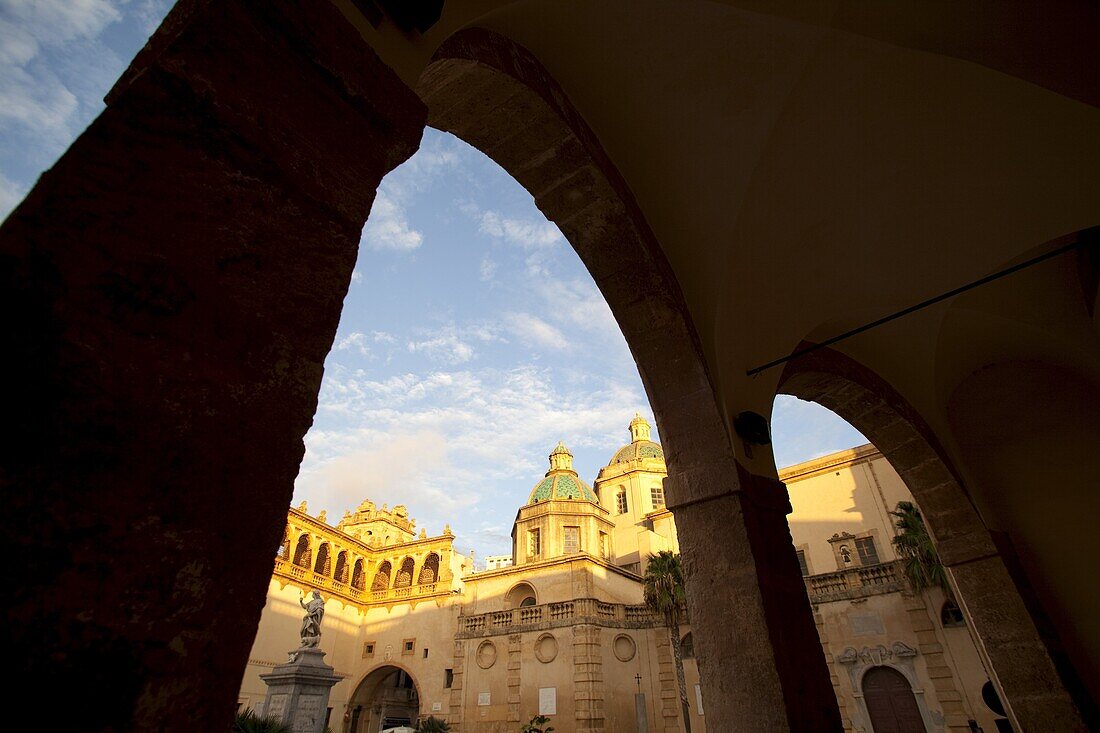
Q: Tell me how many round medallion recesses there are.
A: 3